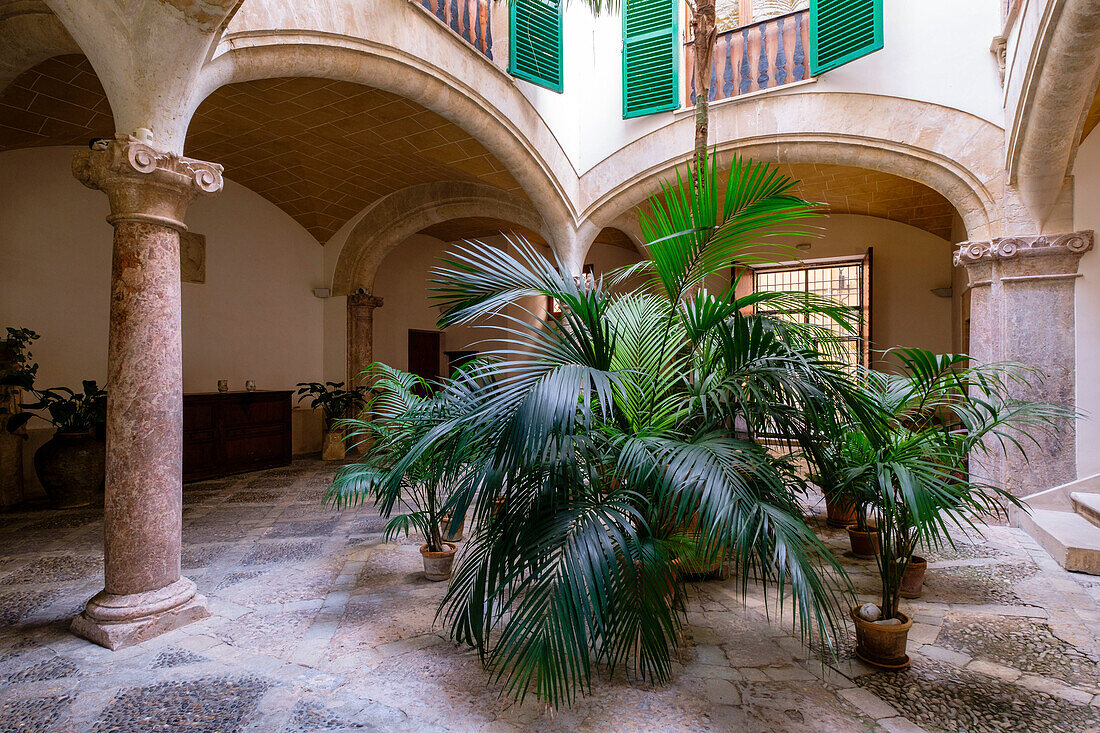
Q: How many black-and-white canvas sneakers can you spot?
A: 0